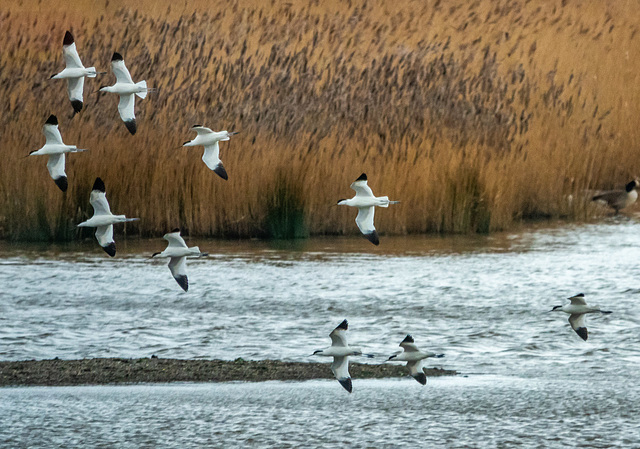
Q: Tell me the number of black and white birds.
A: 10